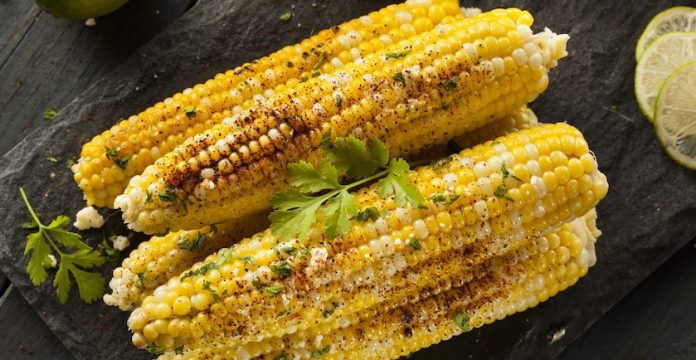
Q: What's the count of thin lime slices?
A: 3